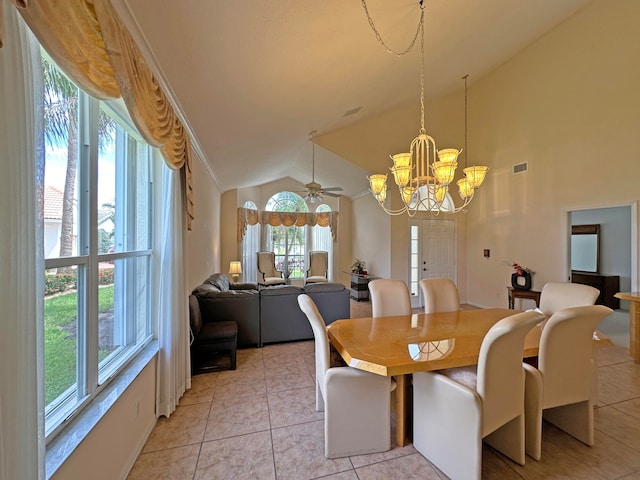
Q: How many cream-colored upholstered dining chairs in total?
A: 6